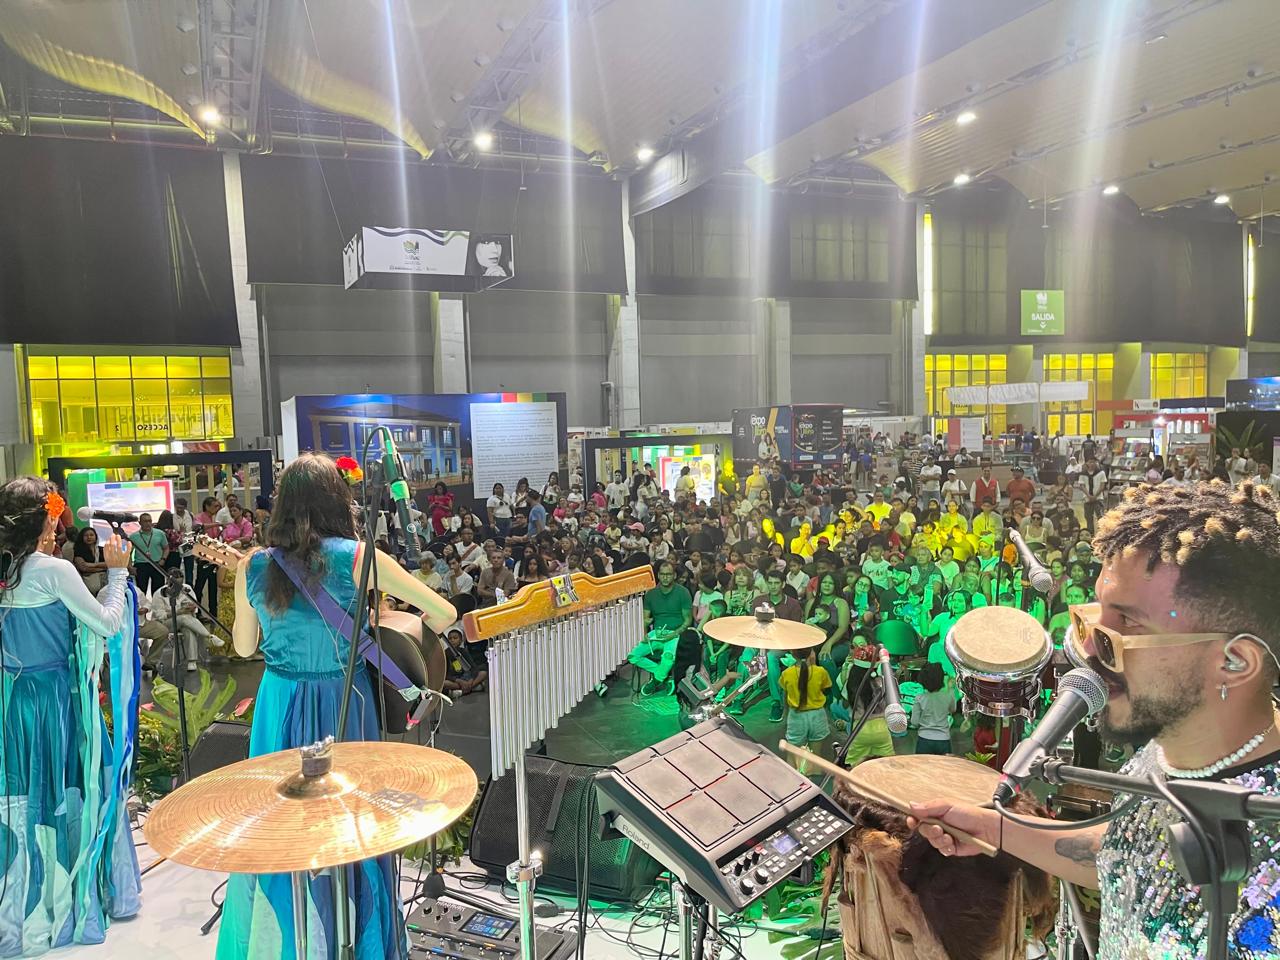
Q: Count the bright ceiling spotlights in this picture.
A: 7